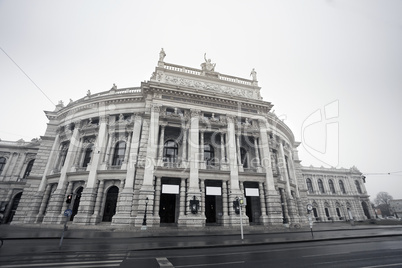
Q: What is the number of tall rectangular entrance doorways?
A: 3